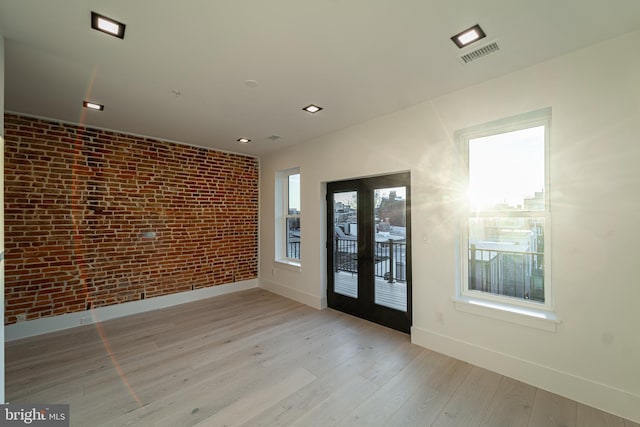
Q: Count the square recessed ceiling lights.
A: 5